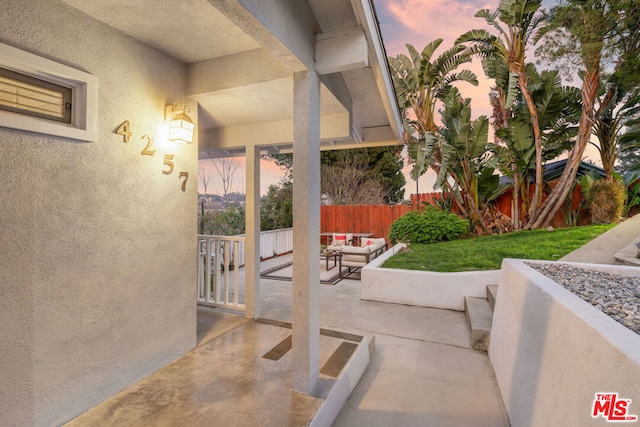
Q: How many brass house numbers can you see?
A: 4